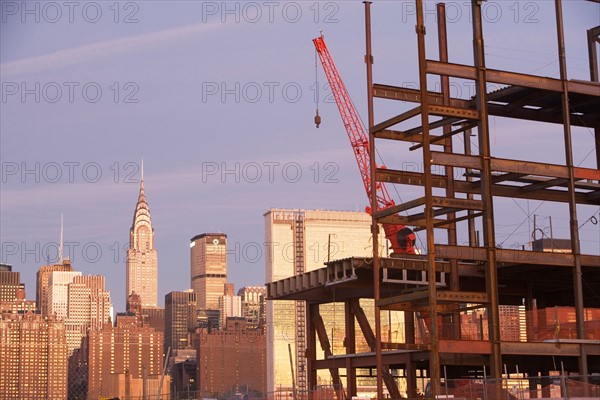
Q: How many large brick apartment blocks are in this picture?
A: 3